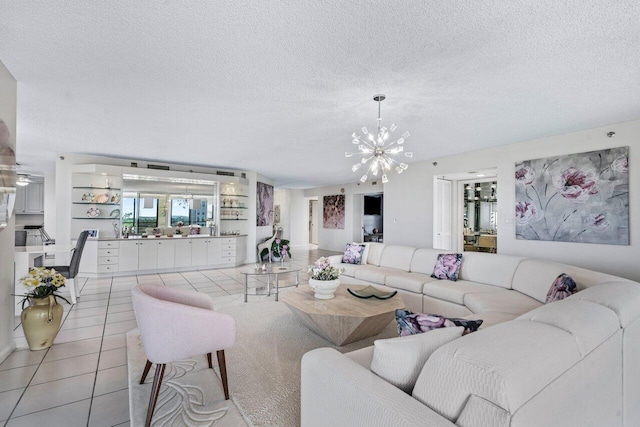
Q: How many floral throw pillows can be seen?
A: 4